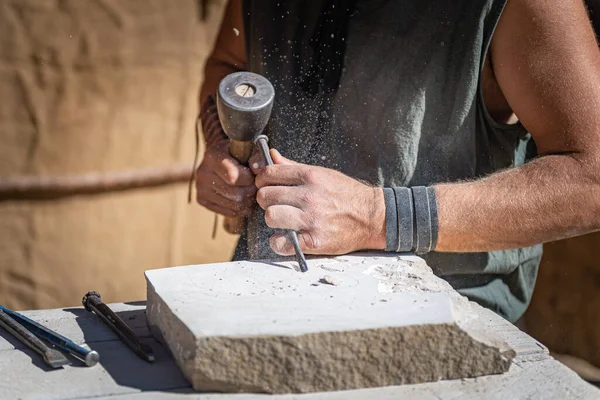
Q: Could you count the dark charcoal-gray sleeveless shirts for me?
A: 1